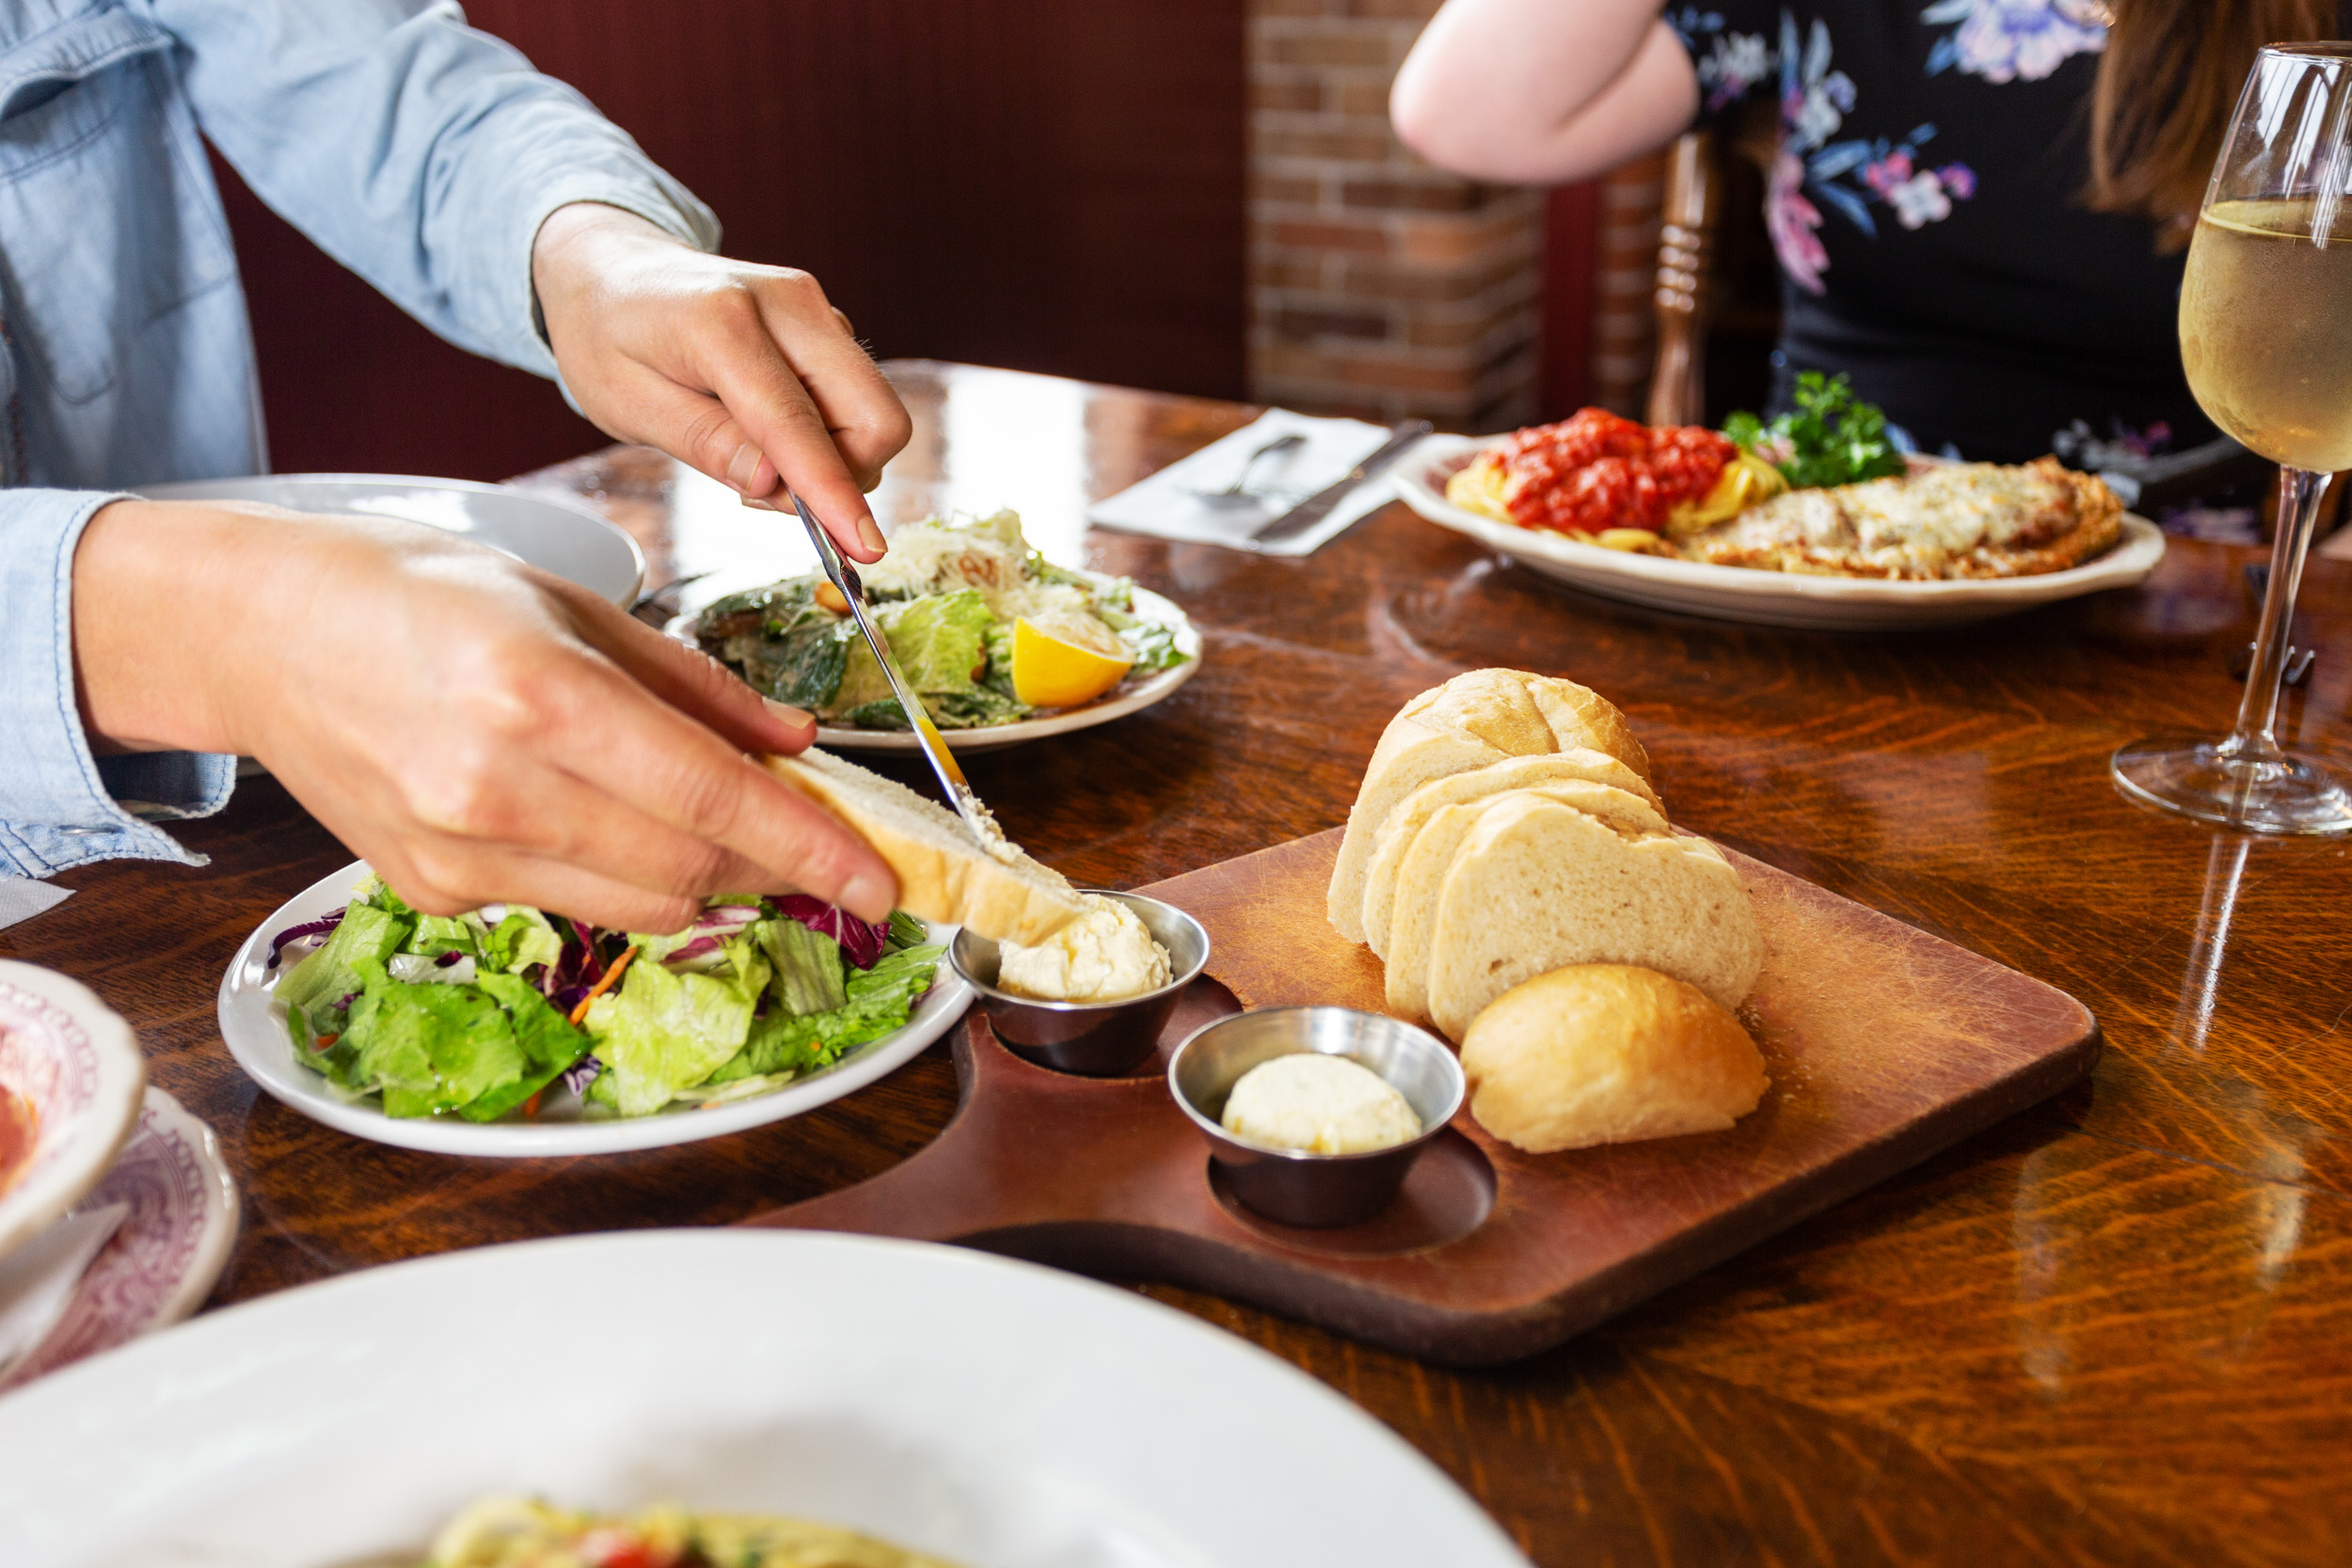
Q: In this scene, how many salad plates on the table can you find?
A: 2